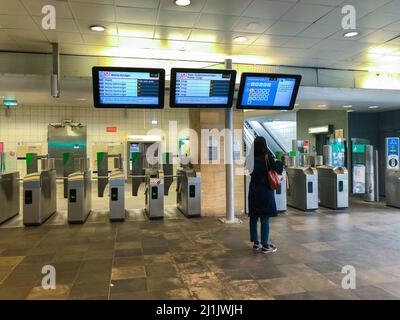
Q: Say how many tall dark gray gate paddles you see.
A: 5